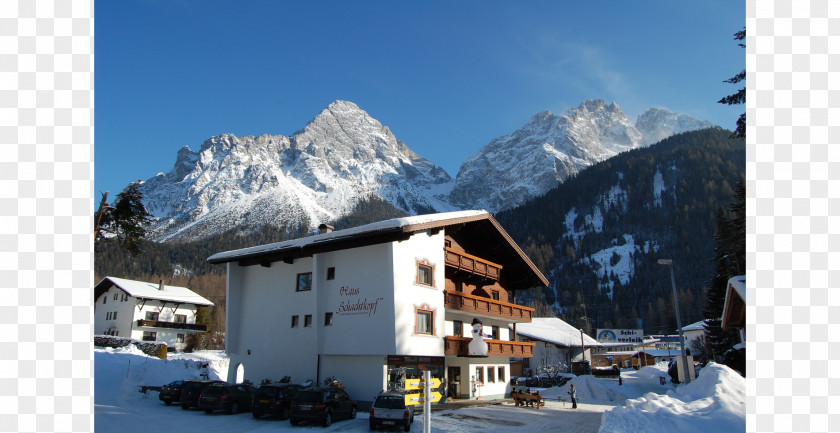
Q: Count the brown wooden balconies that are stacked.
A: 3